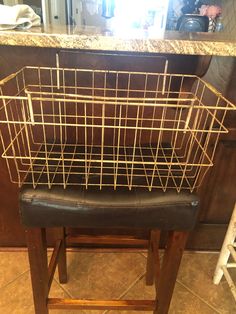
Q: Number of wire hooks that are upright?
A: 2